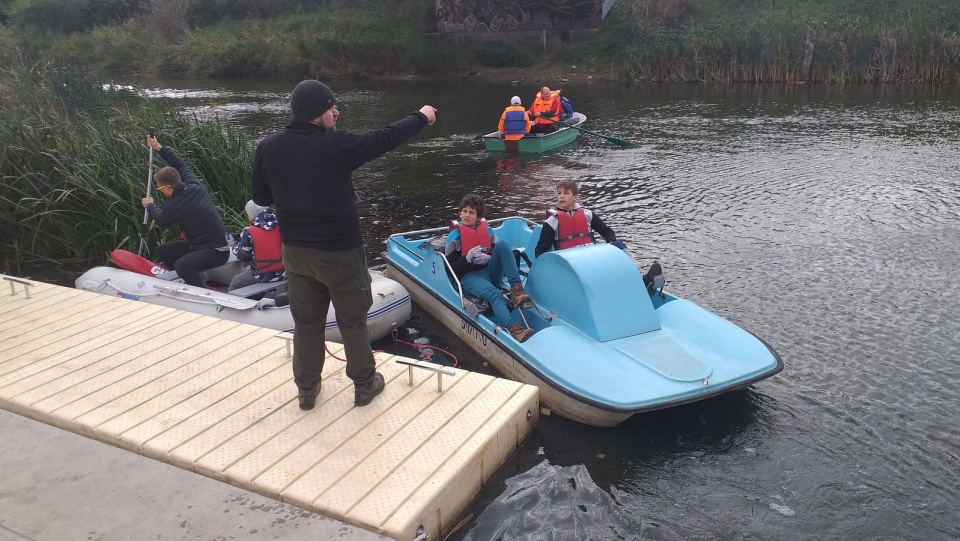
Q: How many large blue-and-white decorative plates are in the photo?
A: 0